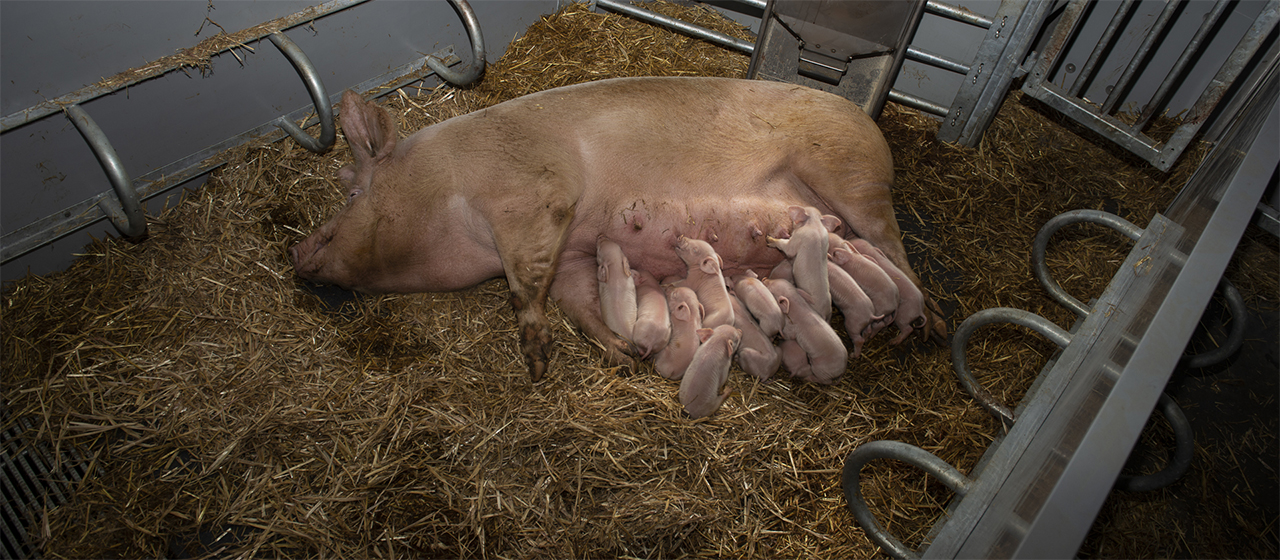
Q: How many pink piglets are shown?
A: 13